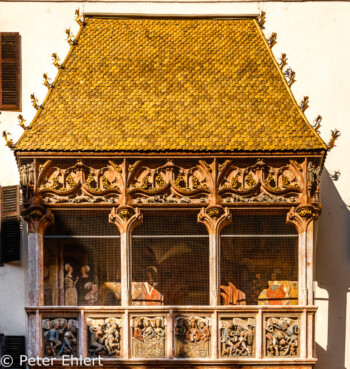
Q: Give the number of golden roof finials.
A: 14